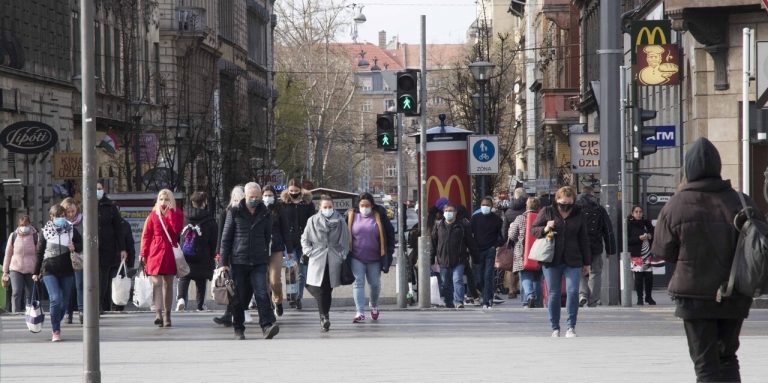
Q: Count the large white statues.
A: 0